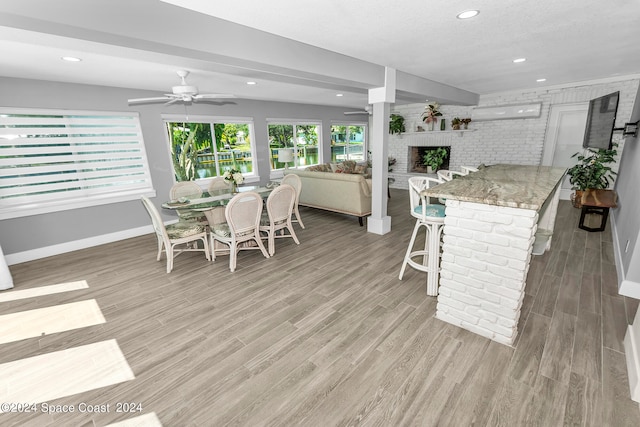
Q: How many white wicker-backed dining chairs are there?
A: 6